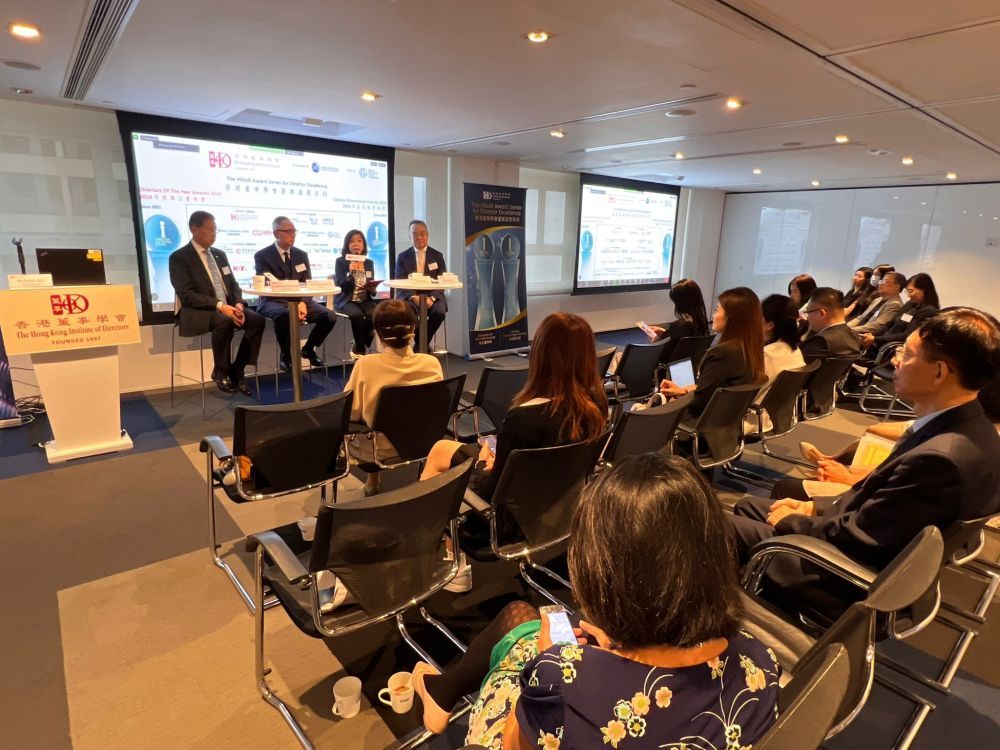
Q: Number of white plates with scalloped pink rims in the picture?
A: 0